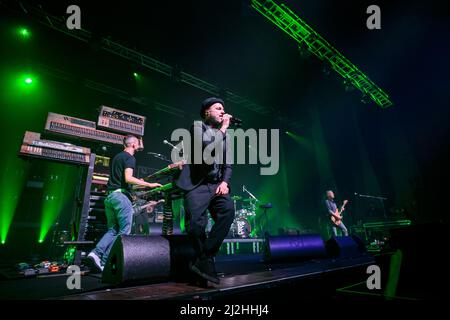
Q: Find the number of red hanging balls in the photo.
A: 0